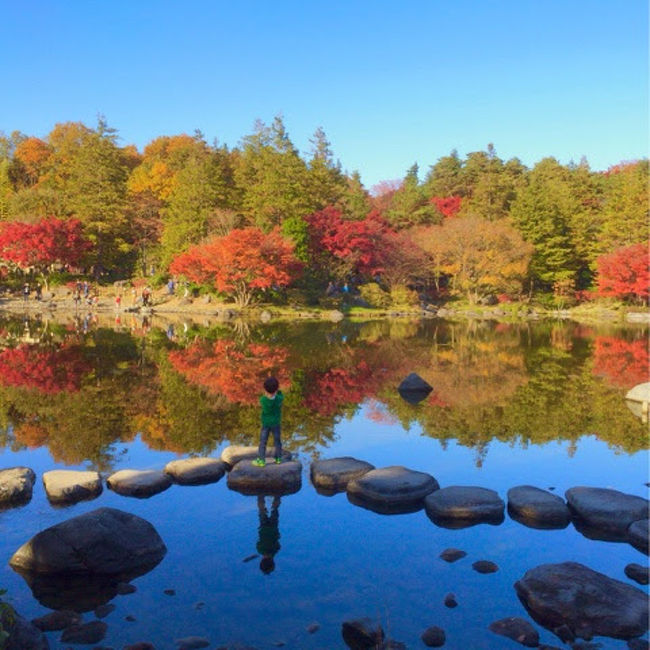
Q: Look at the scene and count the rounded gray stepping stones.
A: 12